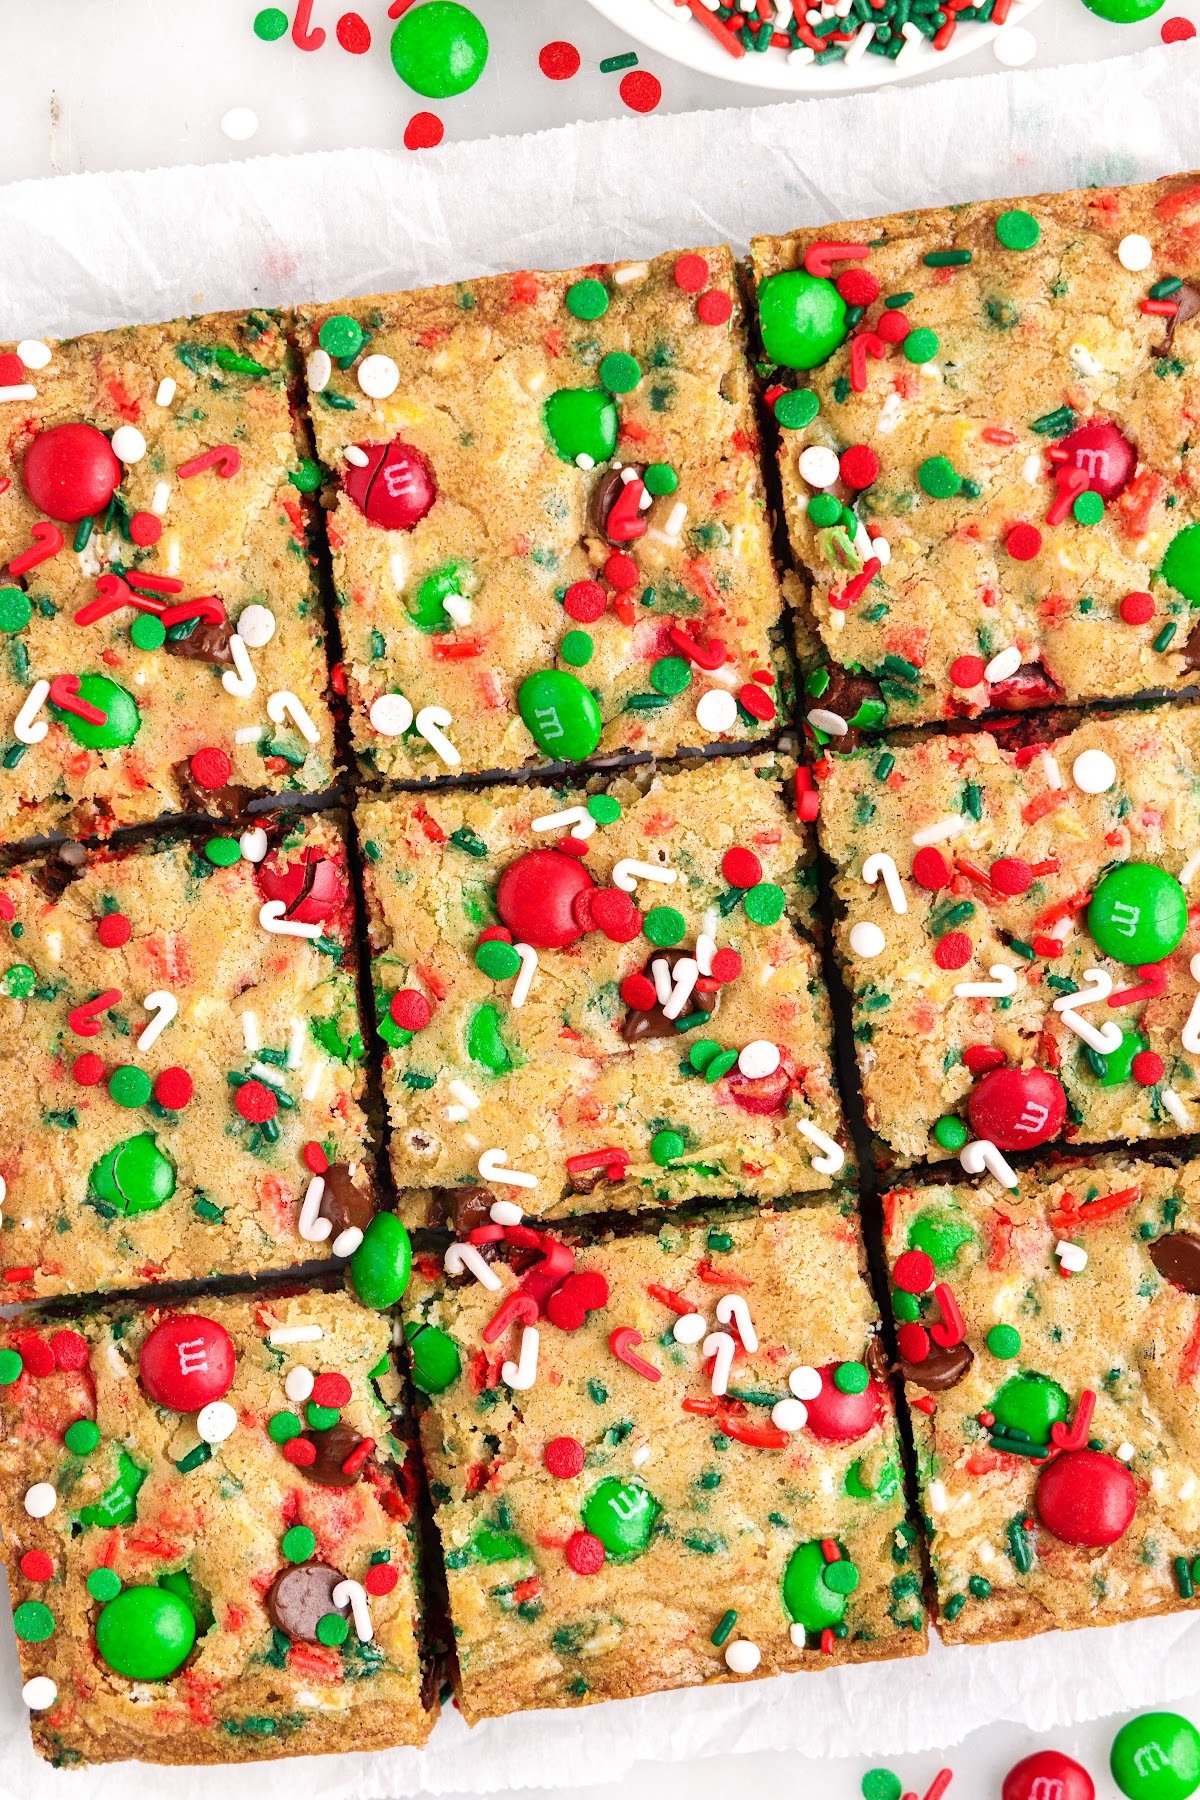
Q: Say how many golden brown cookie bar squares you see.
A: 9